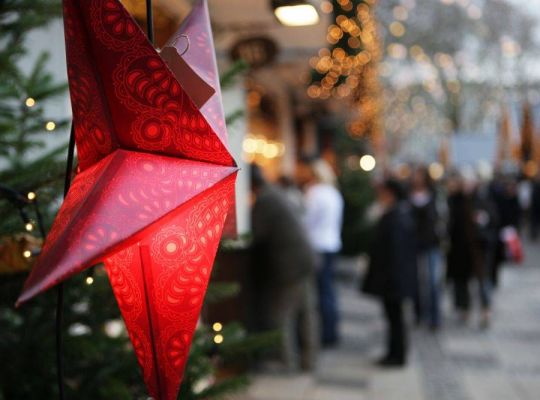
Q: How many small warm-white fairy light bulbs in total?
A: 8